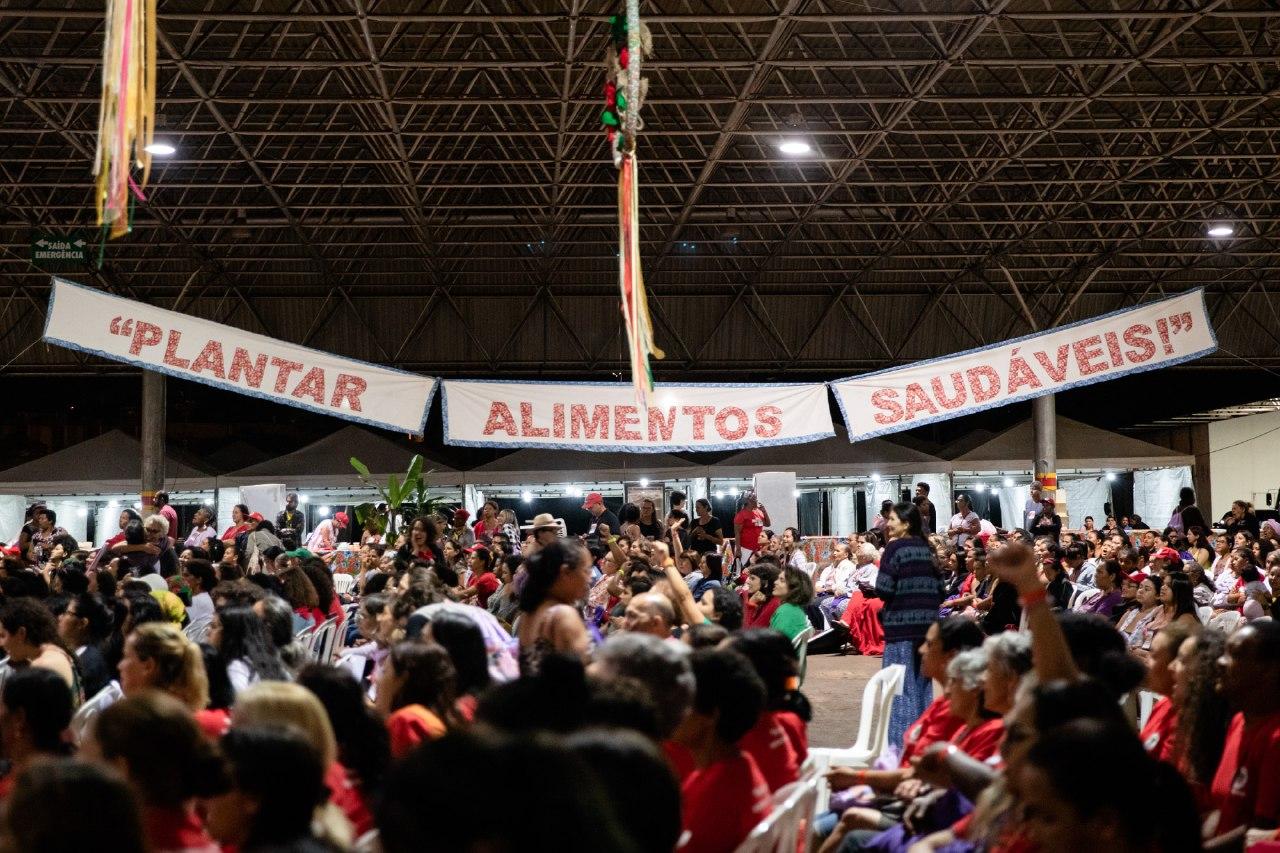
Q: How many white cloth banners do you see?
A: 3